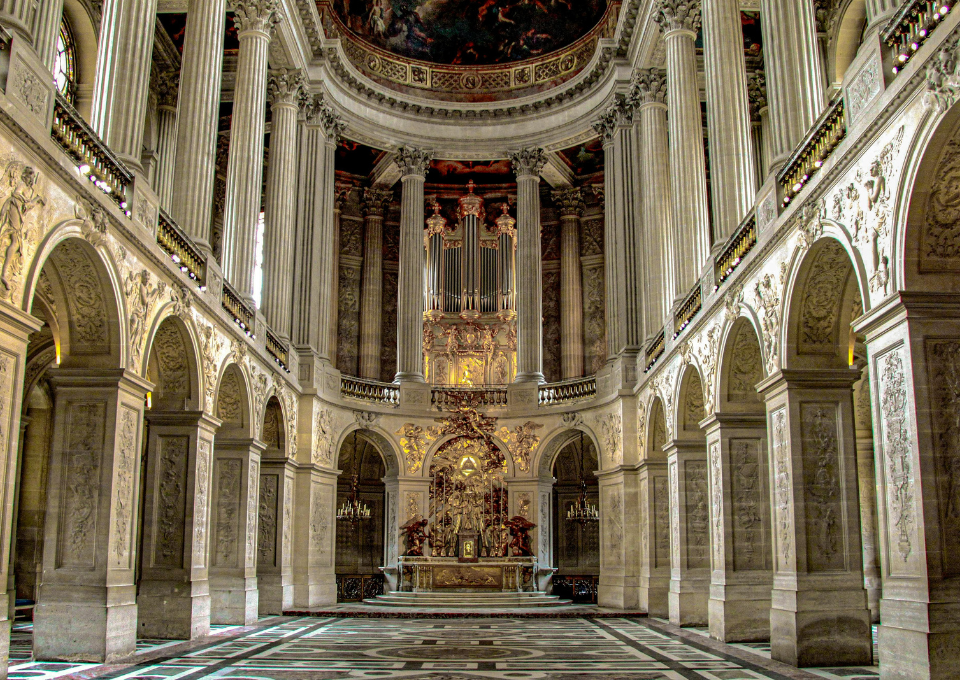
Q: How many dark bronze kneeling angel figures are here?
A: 2